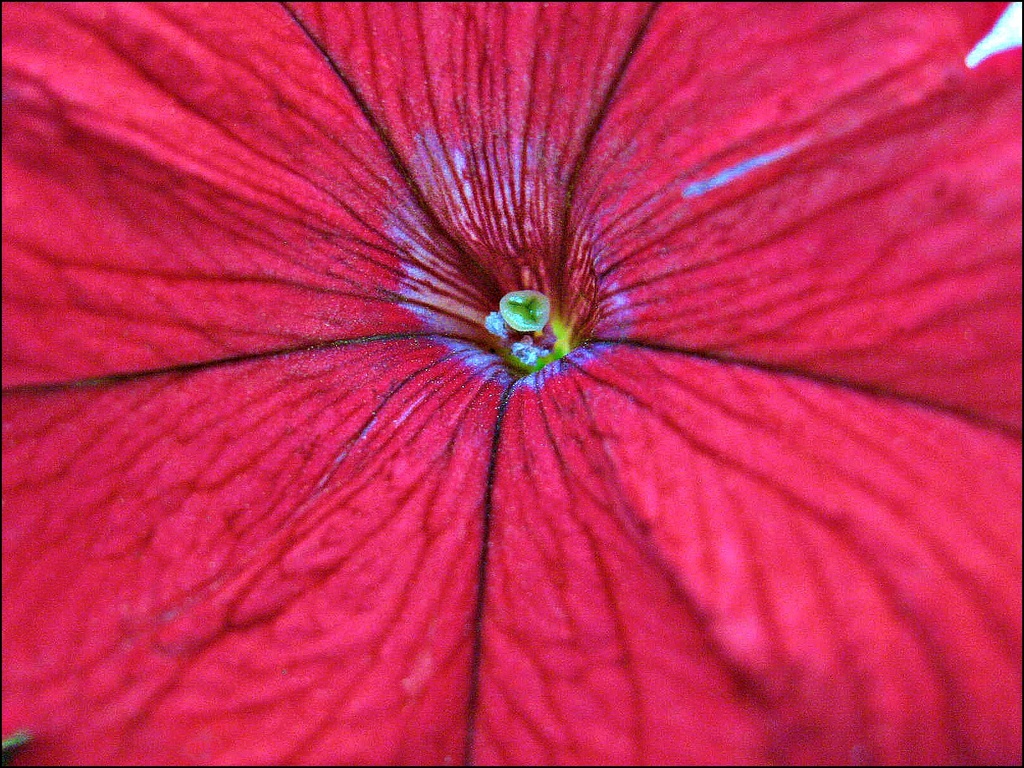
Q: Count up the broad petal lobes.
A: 5